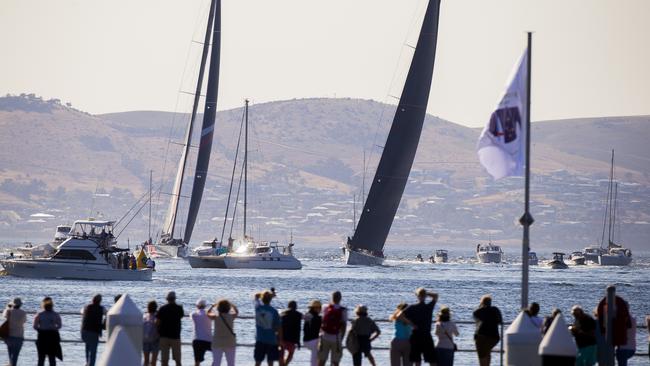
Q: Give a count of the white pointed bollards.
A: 4